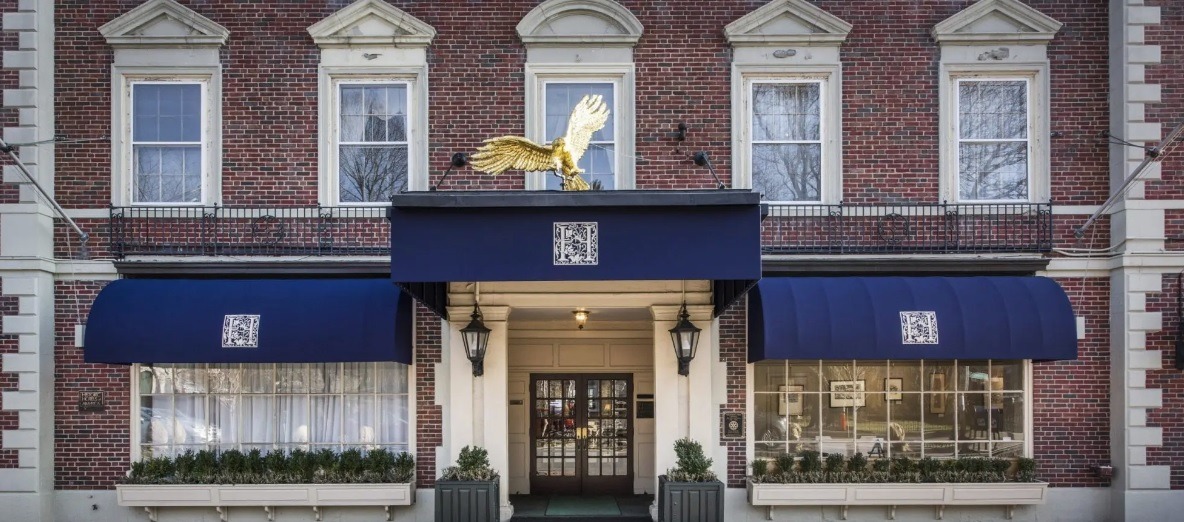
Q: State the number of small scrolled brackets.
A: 10